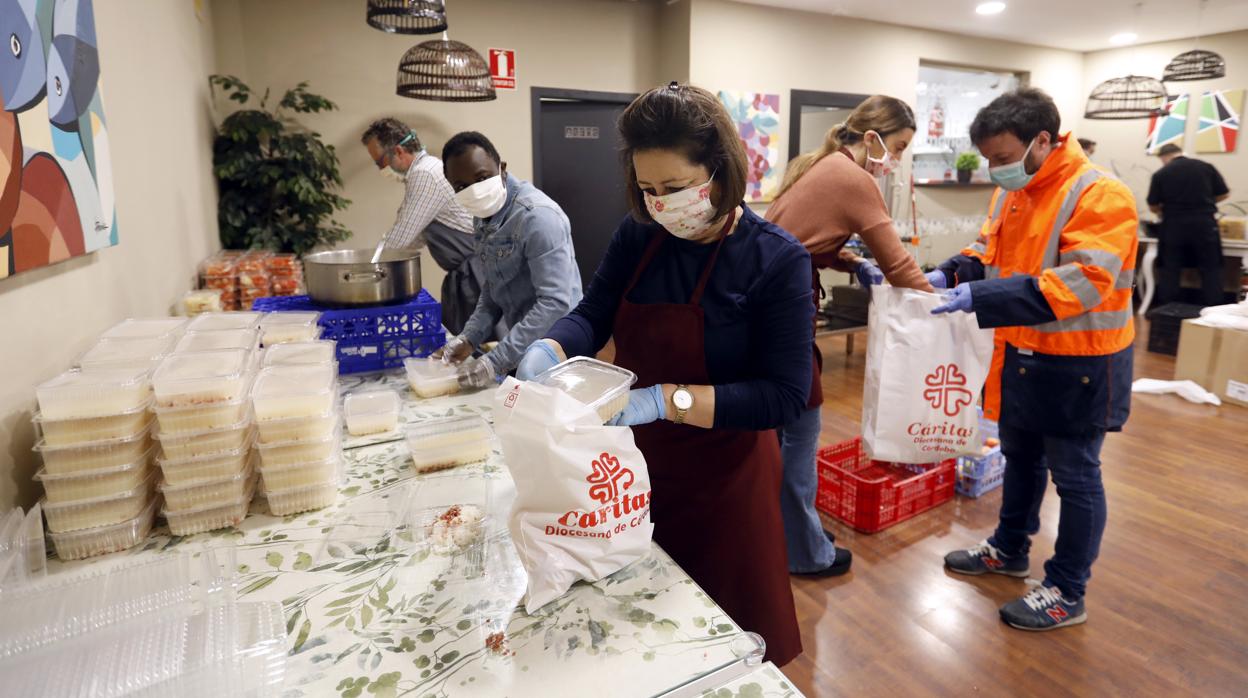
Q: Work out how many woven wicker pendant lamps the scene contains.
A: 4